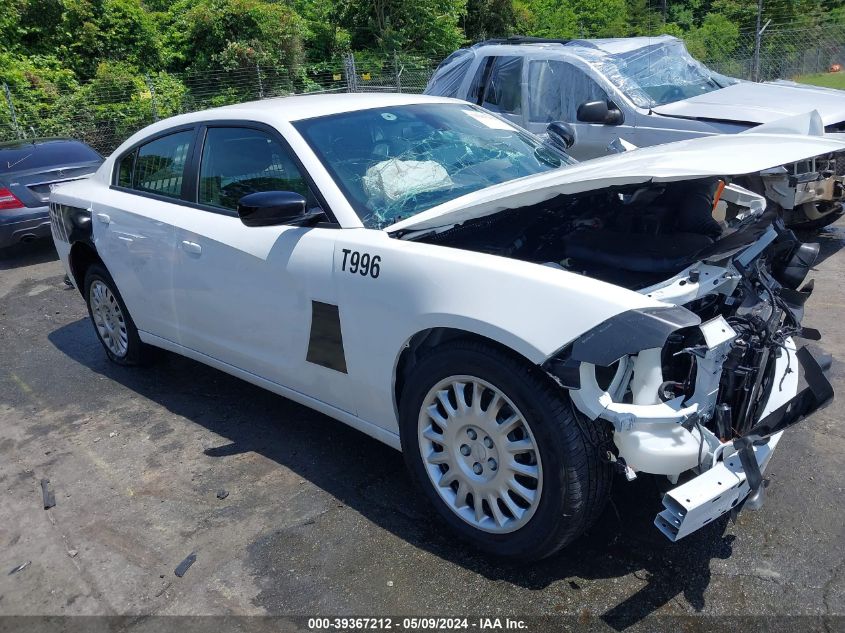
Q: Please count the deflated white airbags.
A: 1